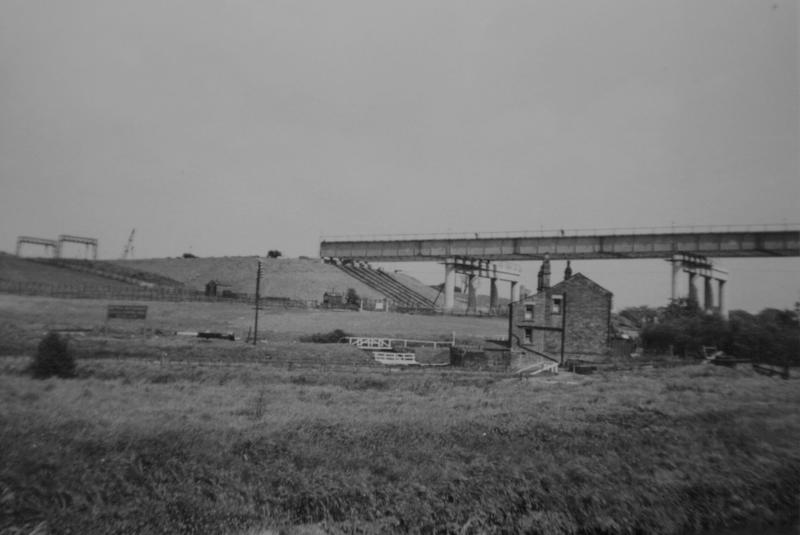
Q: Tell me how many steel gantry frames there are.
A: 2